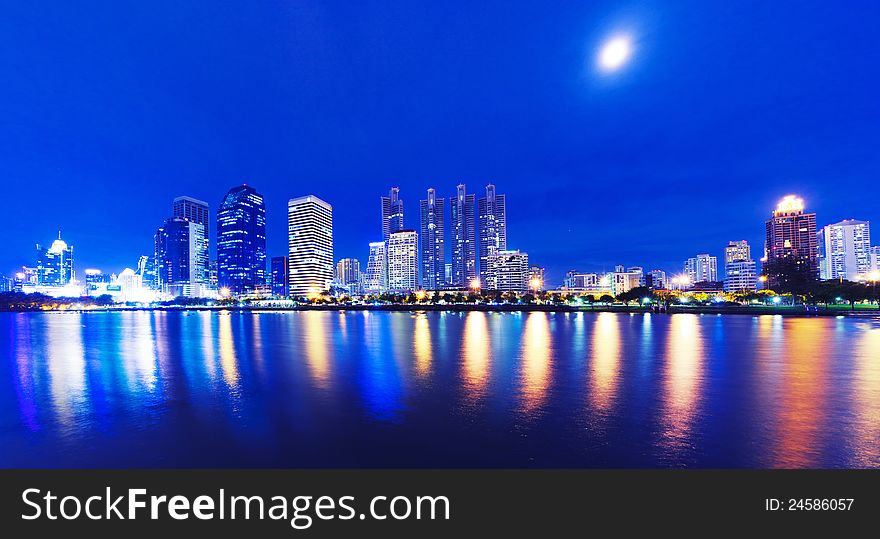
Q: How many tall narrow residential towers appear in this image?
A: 4